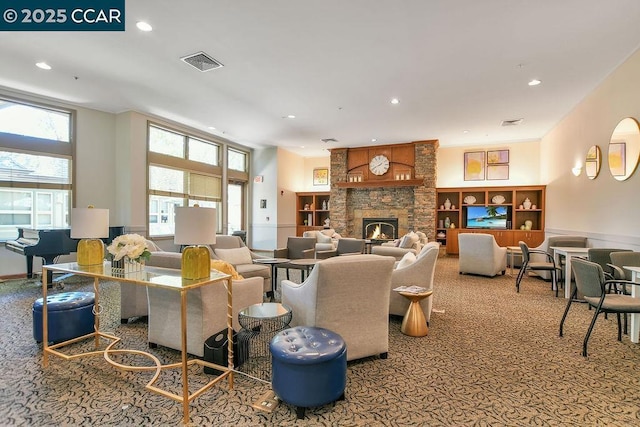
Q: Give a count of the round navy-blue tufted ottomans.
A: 2